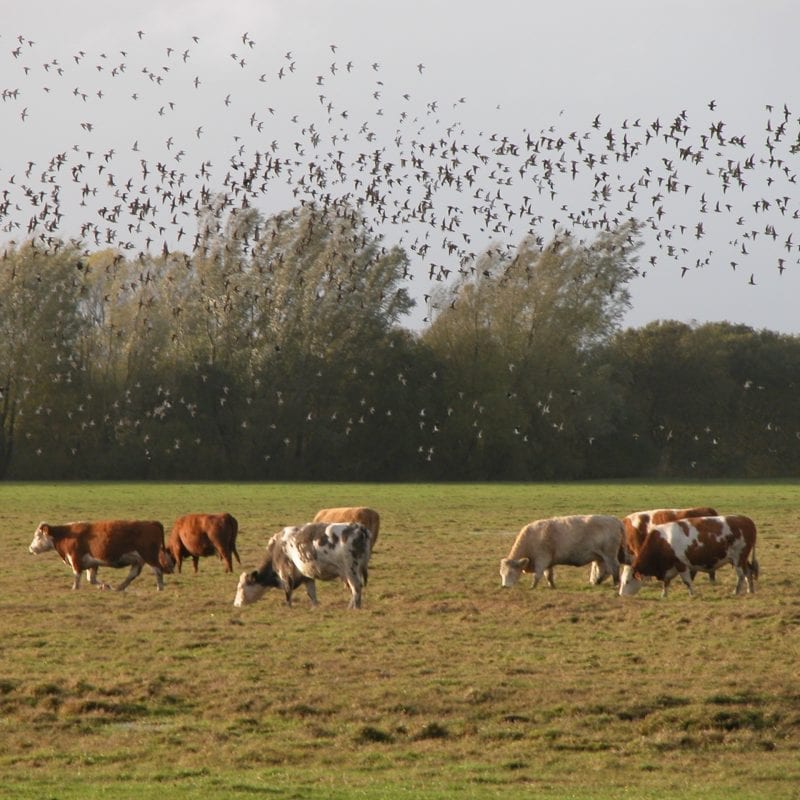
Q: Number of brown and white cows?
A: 3